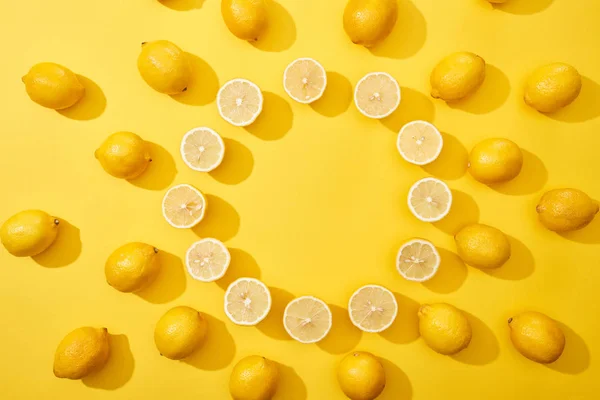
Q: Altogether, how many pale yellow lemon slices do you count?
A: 12